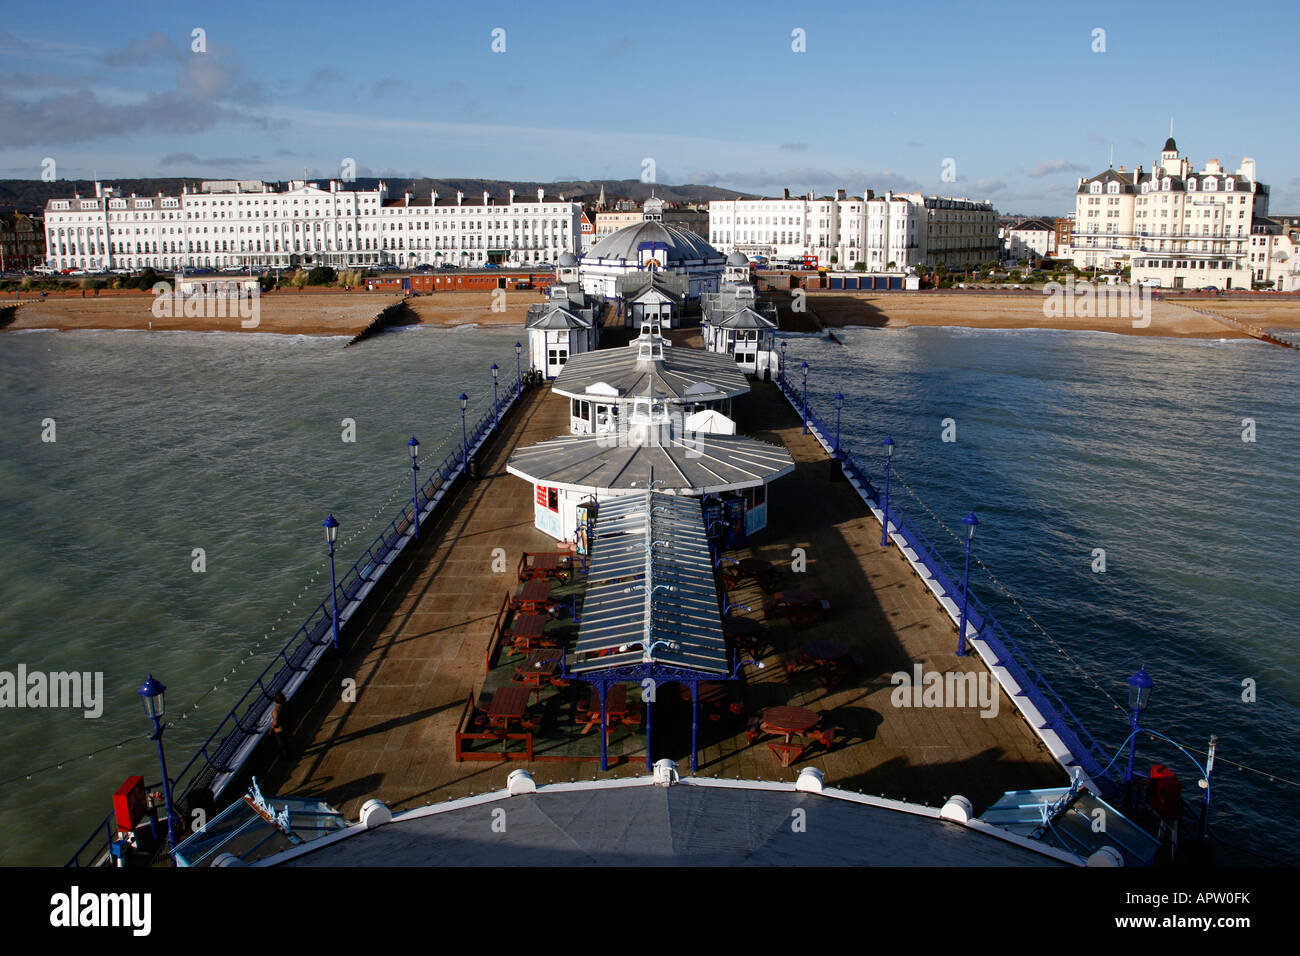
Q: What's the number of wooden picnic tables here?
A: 12